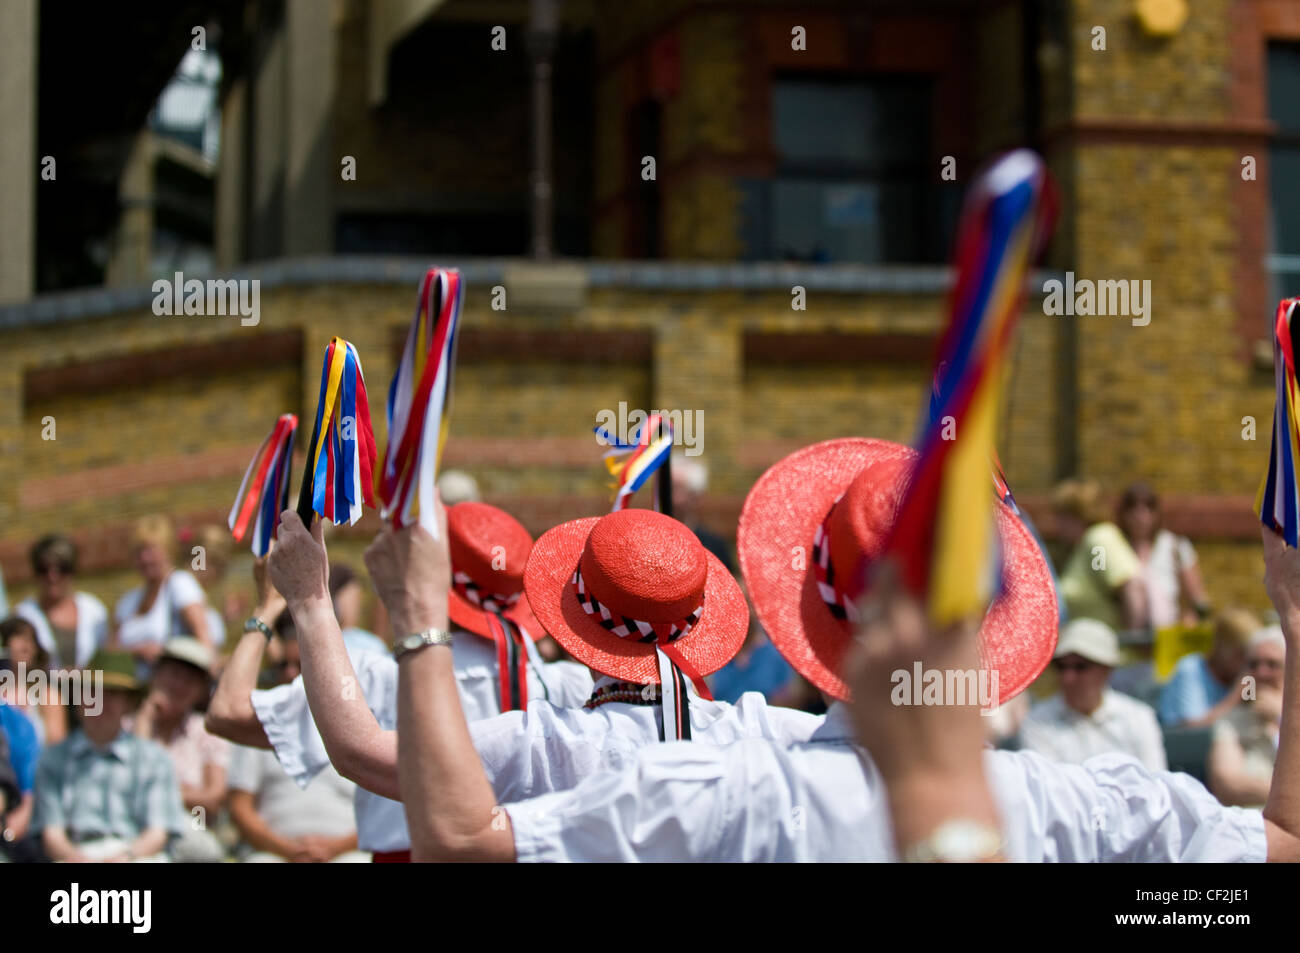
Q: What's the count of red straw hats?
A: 3